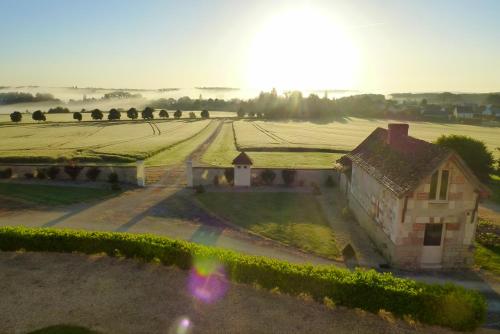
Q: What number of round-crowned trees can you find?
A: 11